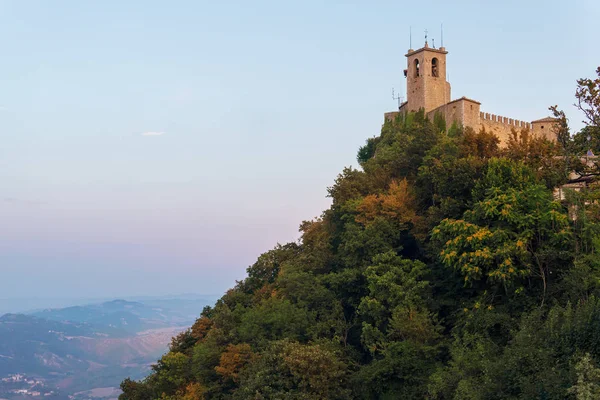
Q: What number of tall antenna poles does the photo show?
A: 2